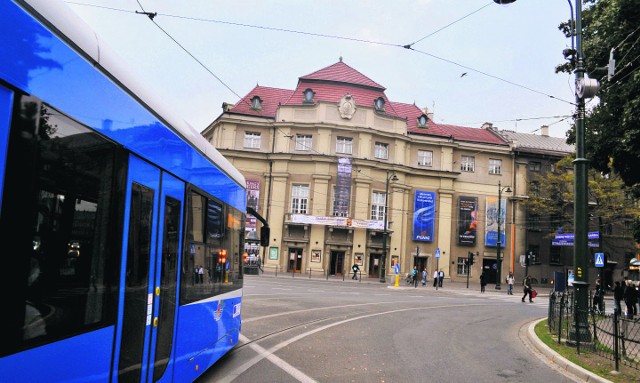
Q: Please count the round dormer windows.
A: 4